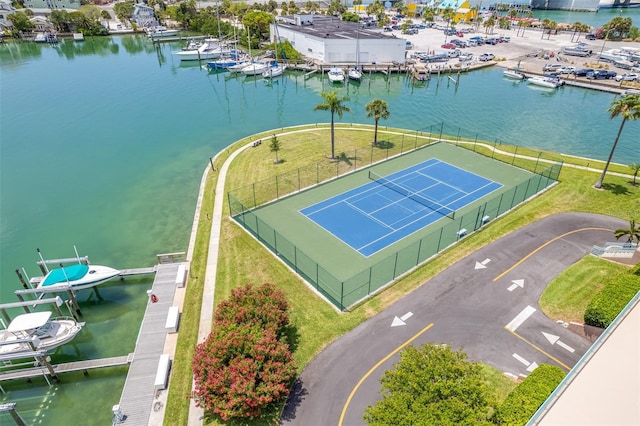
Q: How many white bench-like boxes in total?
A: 3